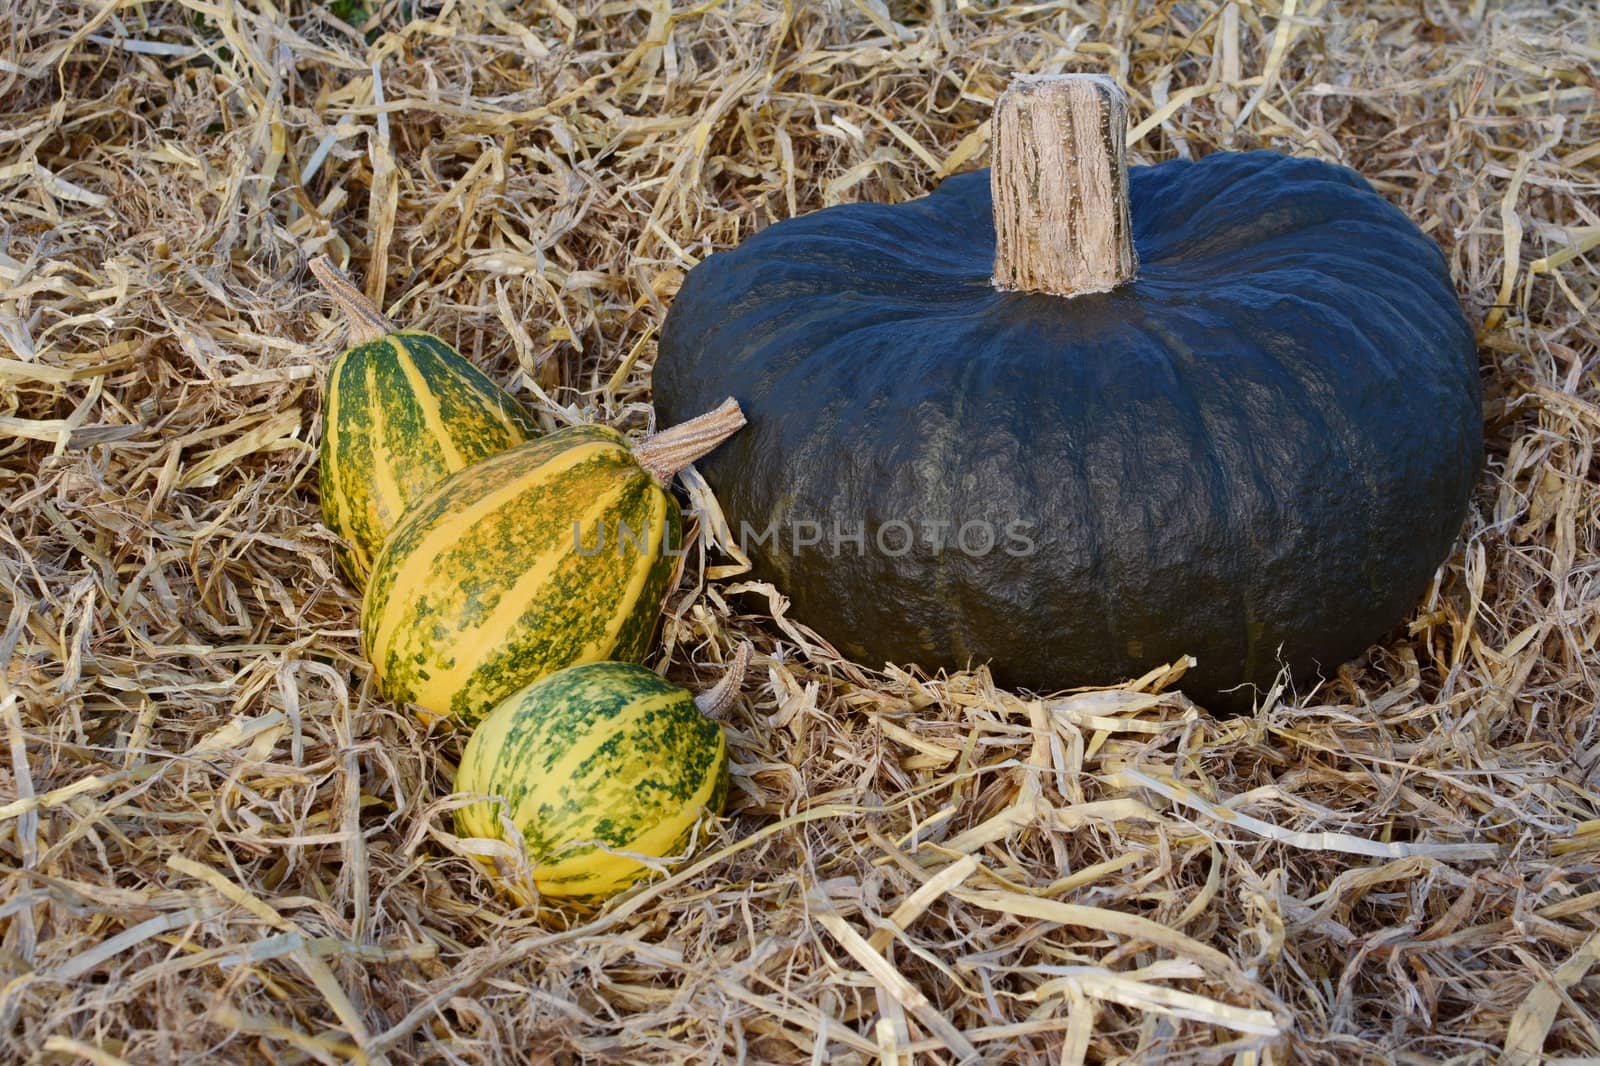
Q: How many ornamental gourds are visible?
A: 3